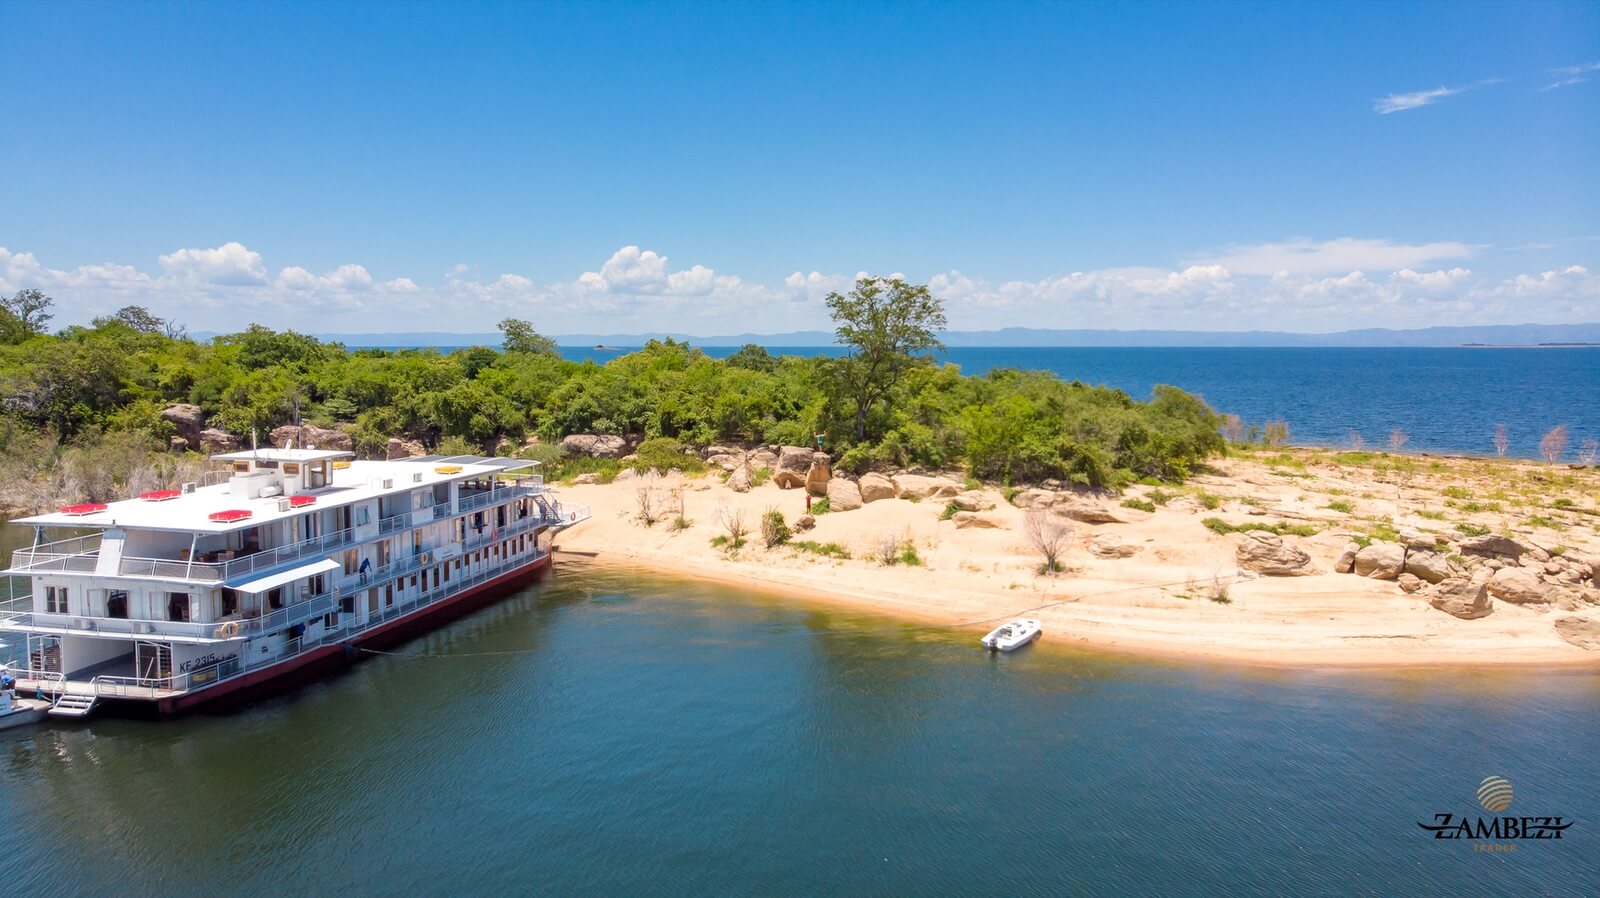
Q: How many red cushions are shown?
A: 4